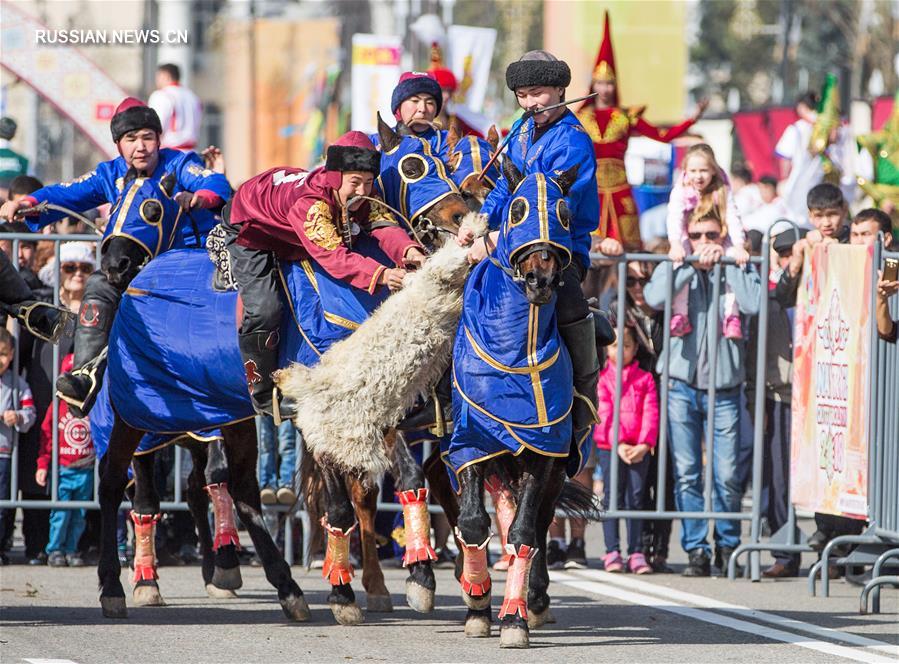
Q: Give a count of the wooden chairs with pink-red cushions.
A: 0